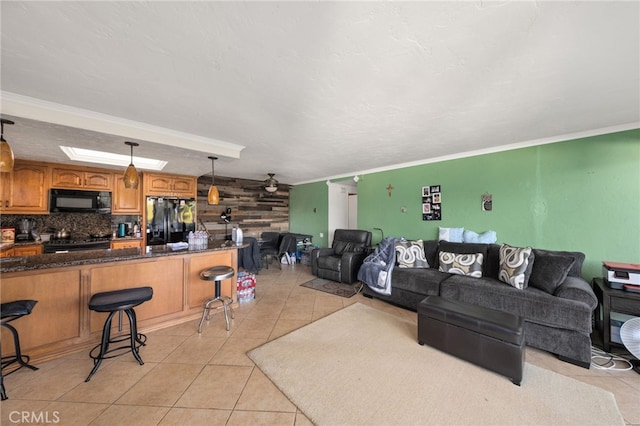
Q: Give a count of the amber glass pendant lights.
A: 3